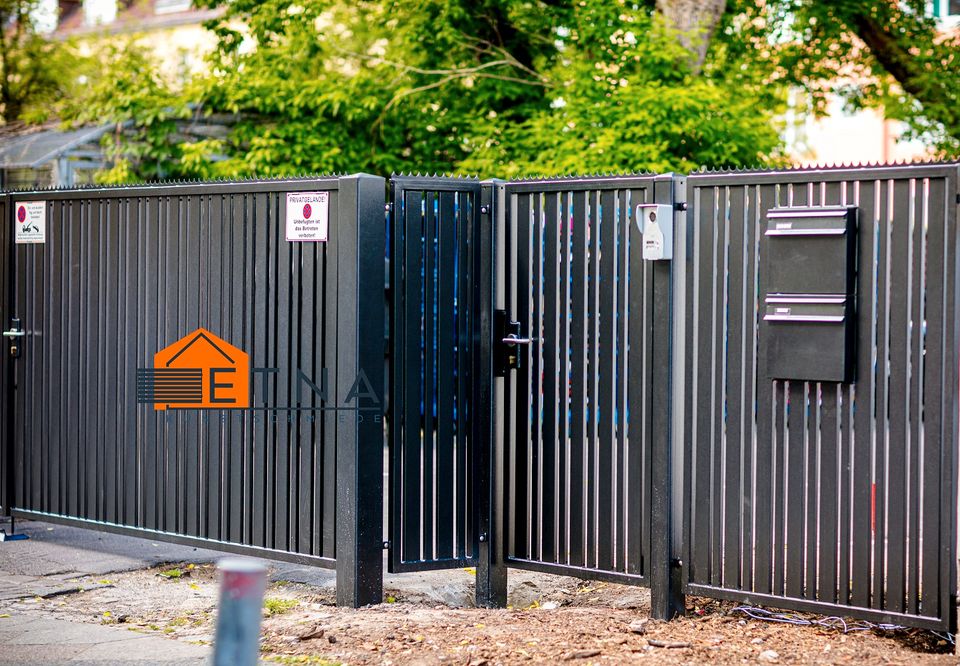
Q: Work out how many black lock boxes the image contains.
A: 2